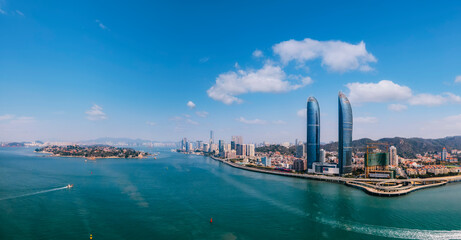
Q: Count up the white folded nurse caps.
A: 0